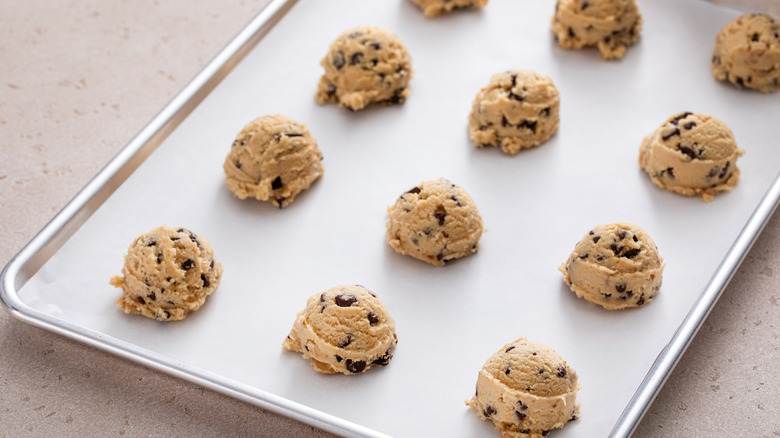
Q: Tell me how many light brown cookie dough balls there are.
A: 12